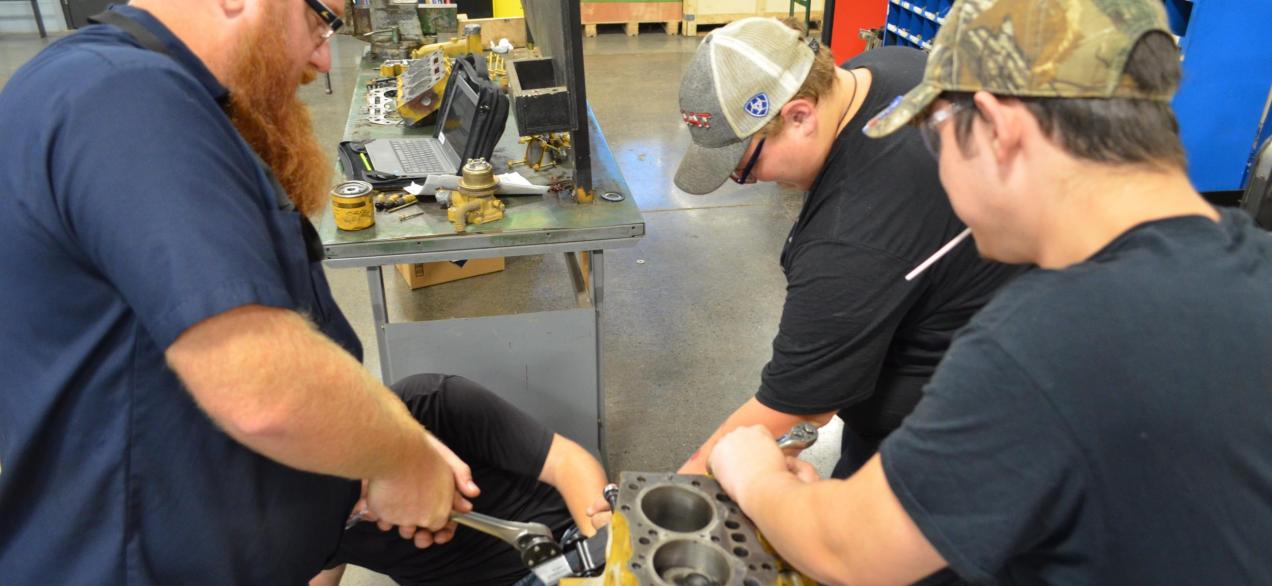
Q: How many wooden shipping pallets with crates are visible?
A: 2